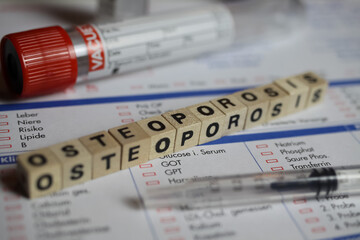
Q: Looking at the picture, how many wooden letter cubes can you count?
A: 12